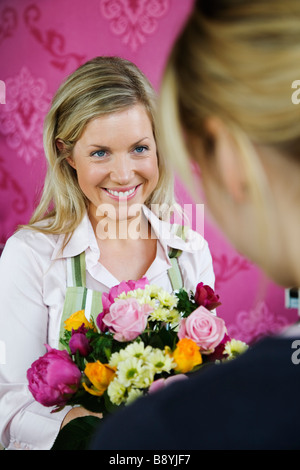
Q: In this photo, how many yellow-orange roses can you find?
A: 3